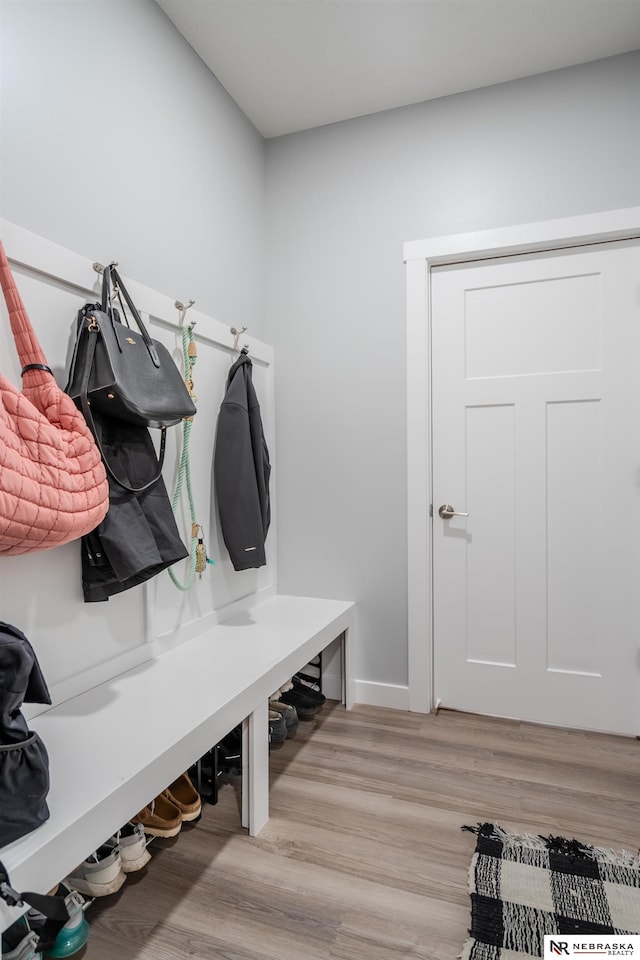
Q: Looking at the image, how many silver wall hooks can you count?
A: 3